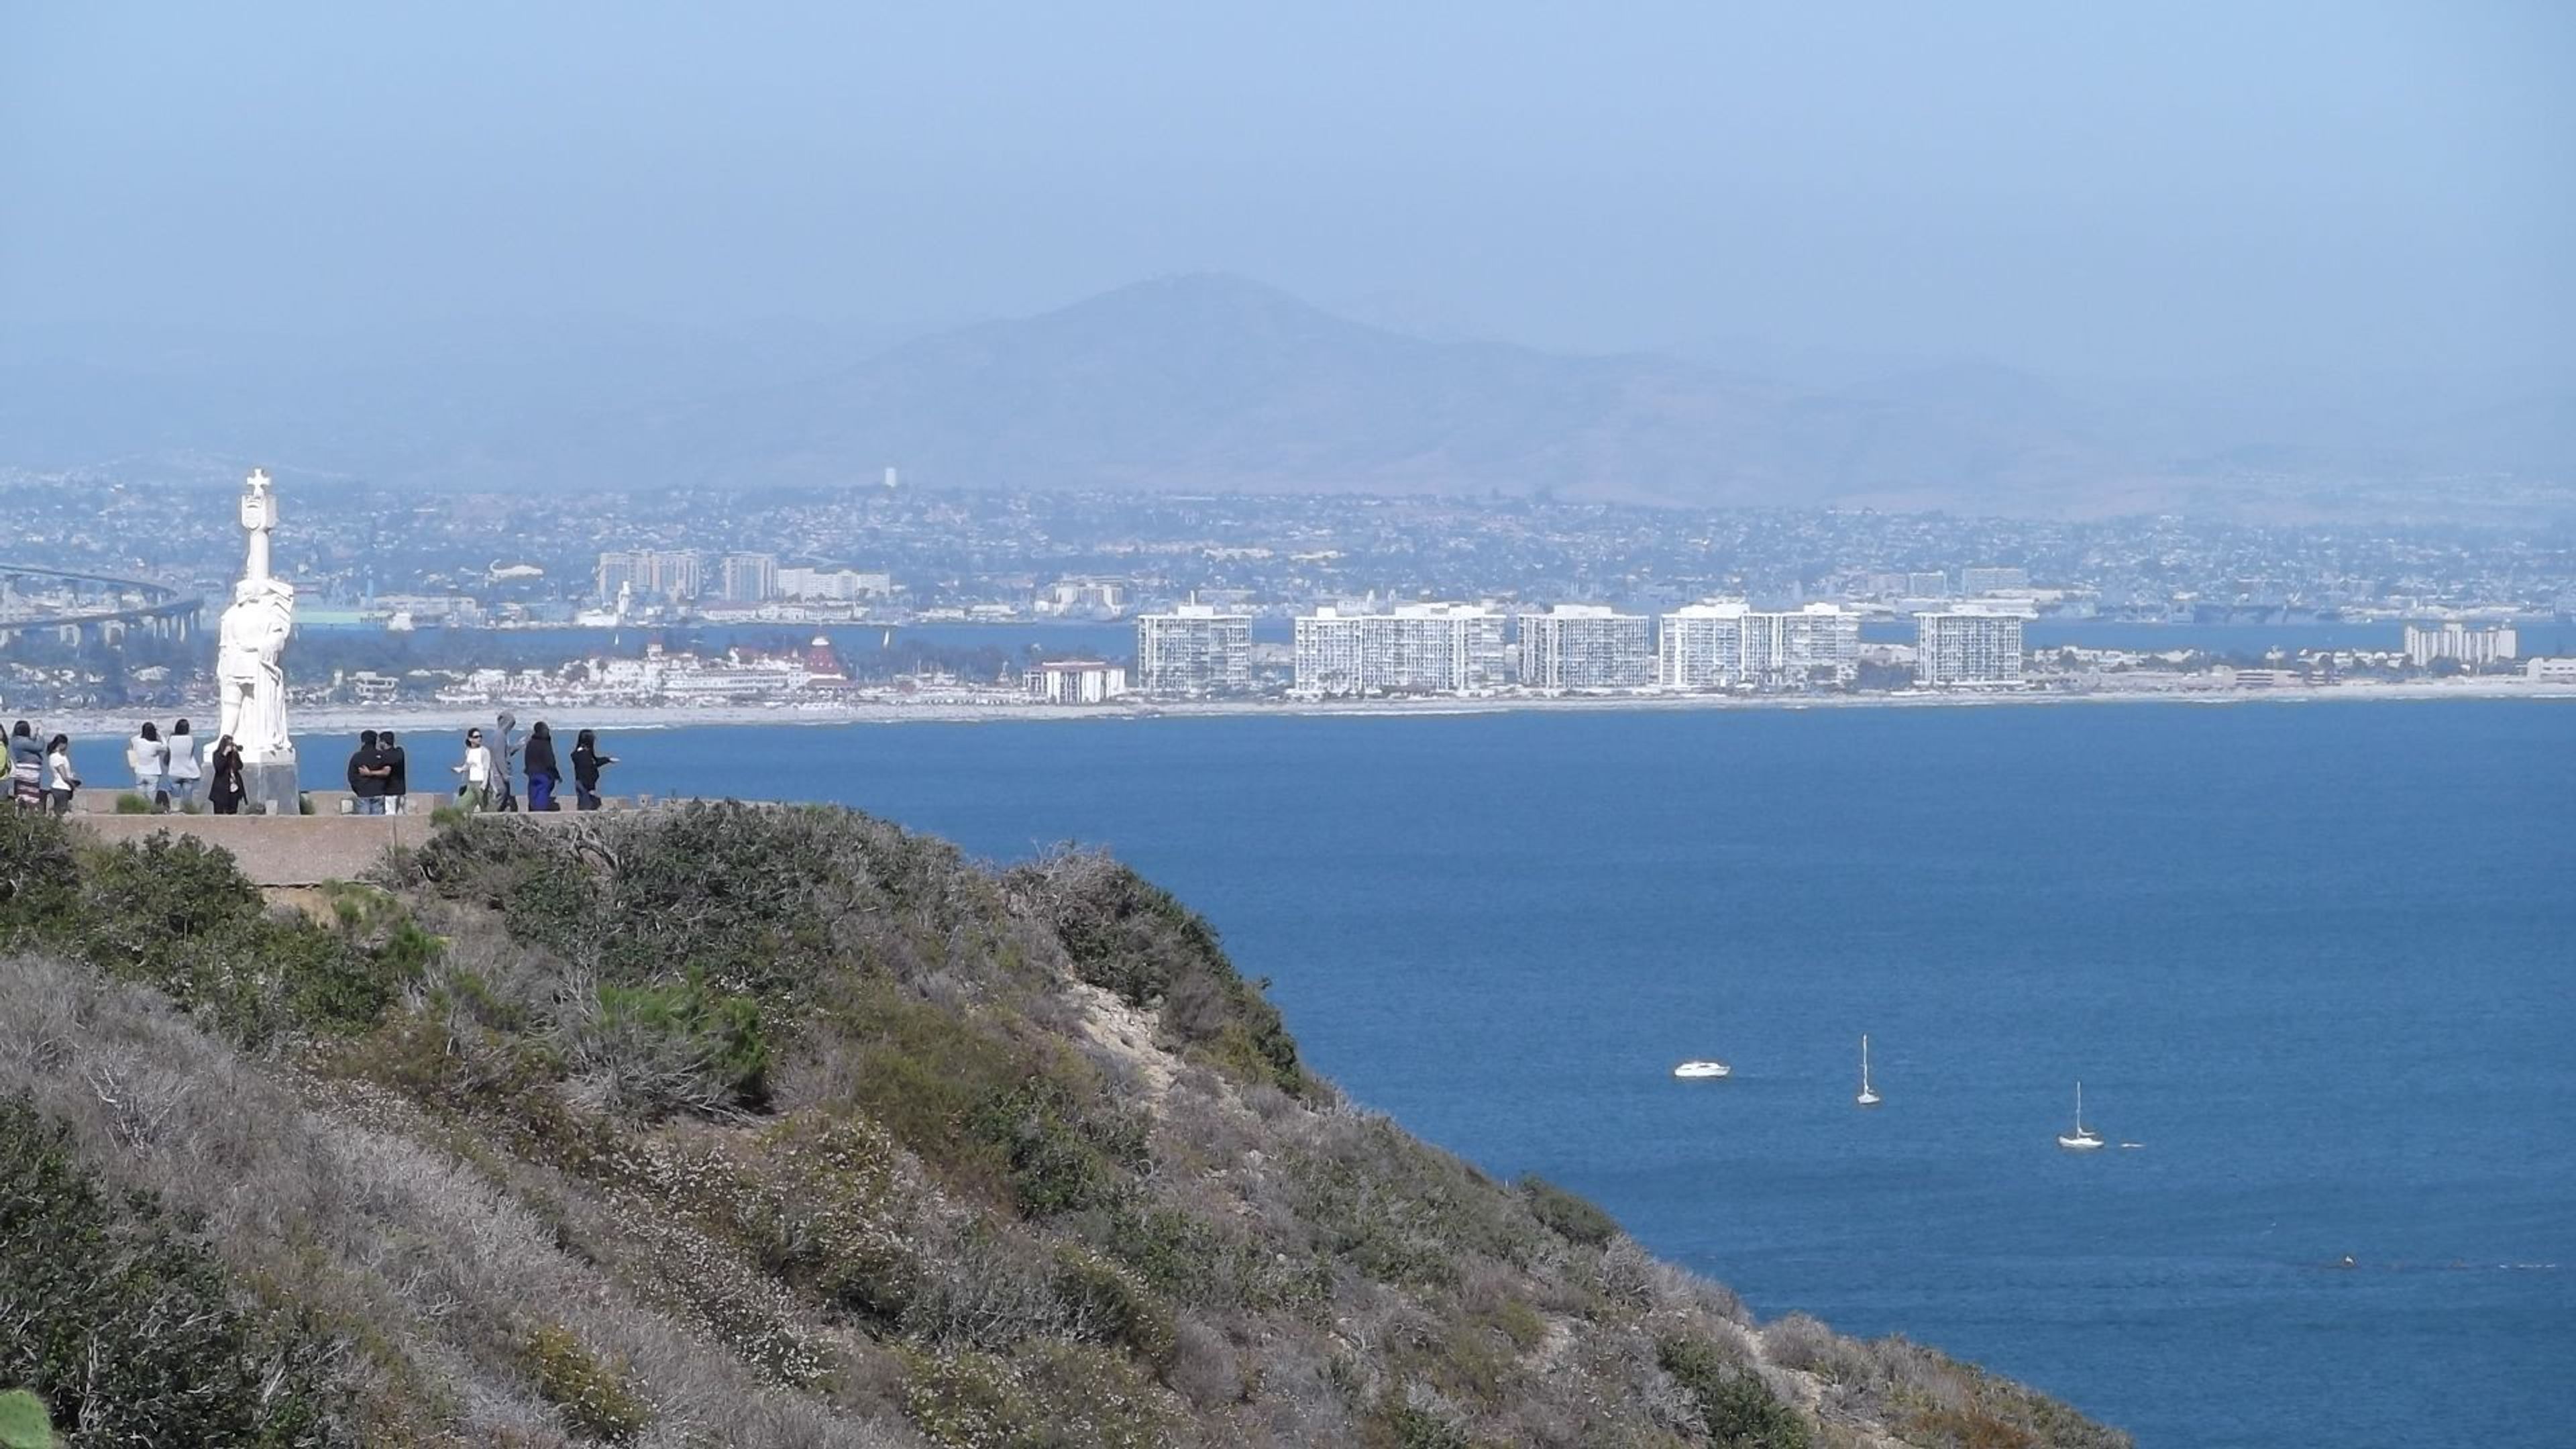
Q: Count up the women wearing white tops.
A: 4